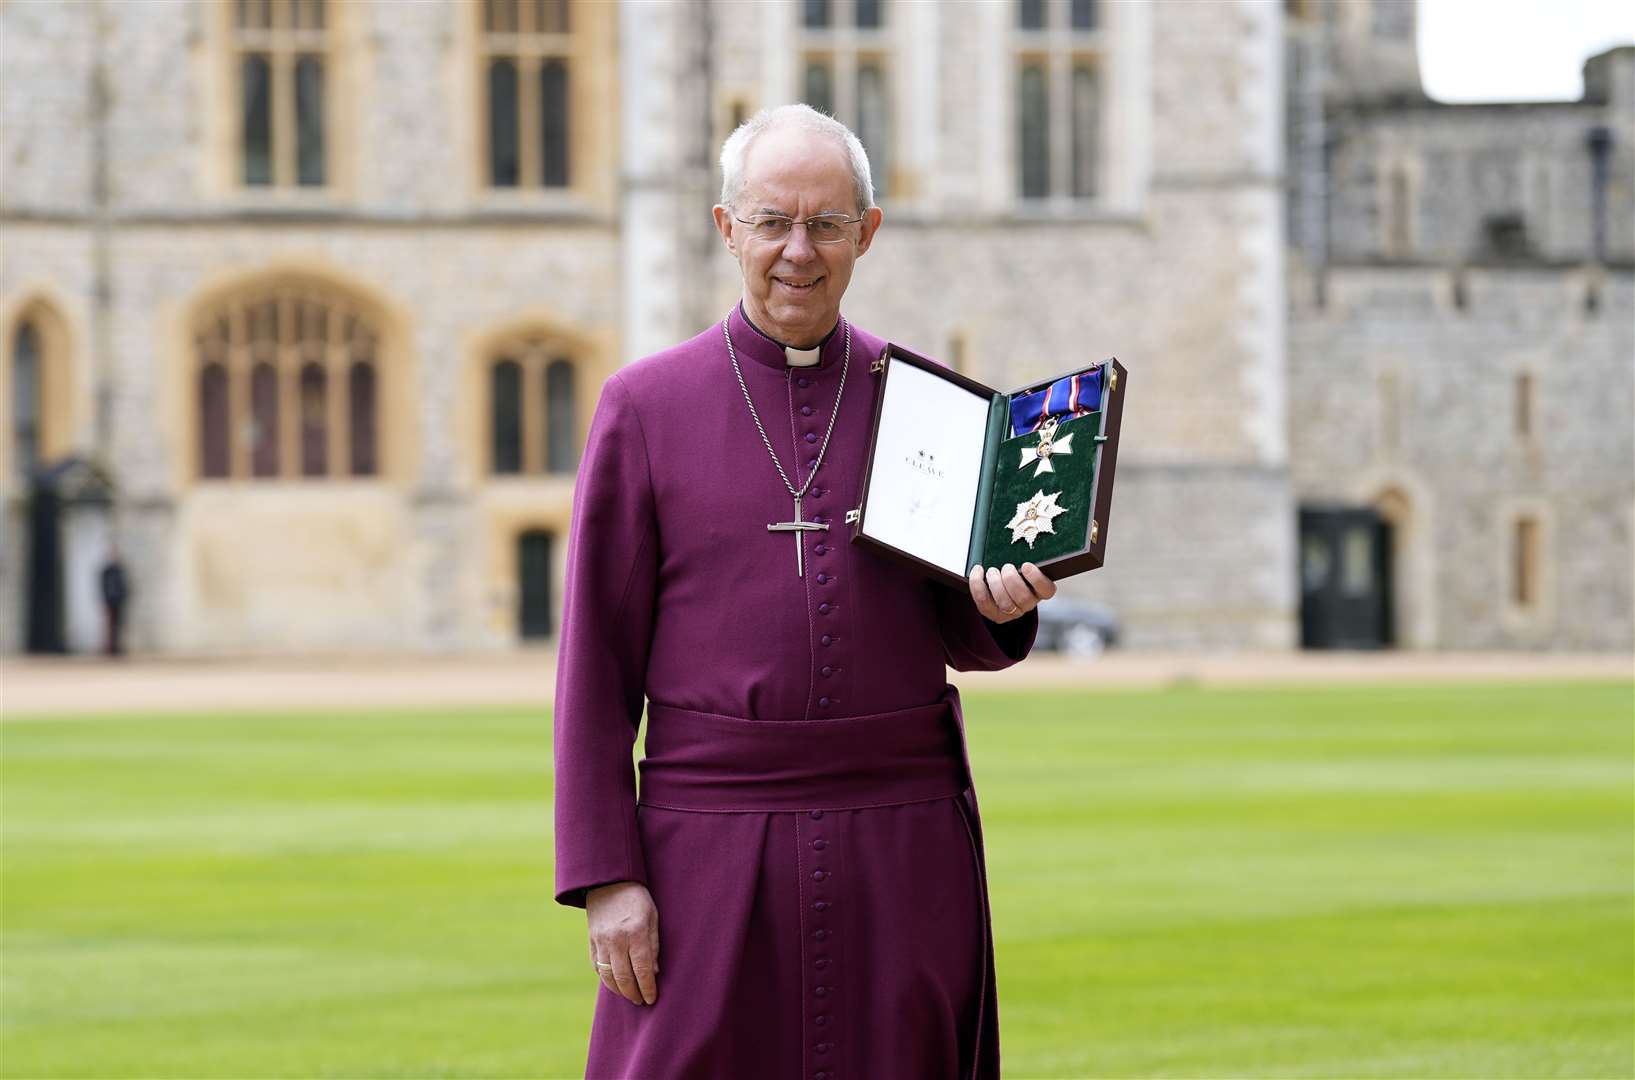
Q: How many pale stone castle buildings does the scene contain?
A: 1